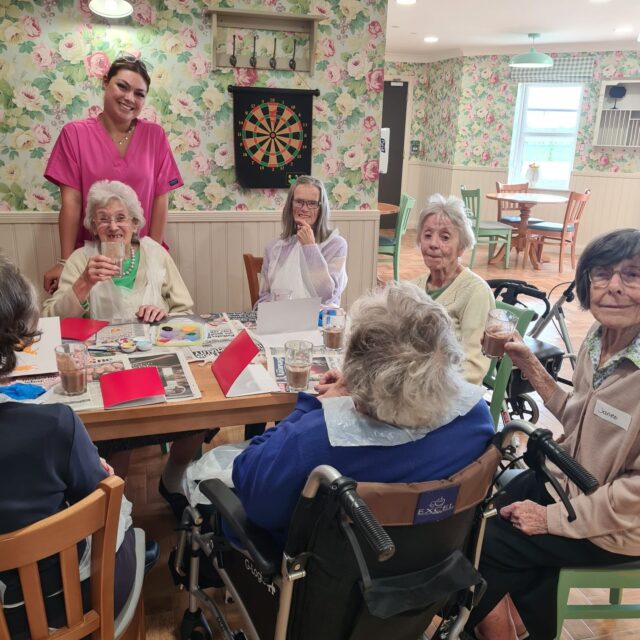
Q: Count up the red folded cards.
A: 3